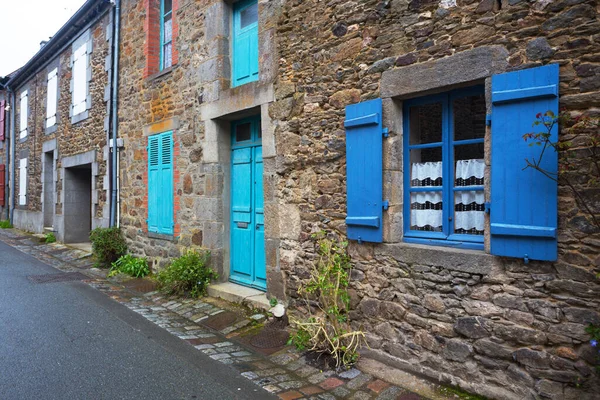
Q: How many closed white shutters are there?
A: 4